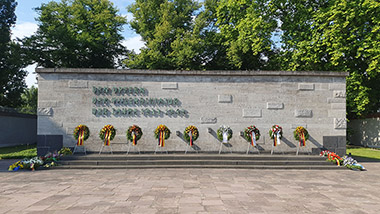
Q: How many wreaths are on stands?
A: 9